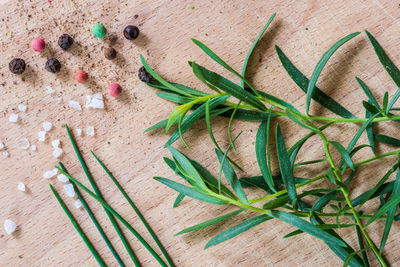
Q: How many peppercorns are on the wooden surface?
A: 10